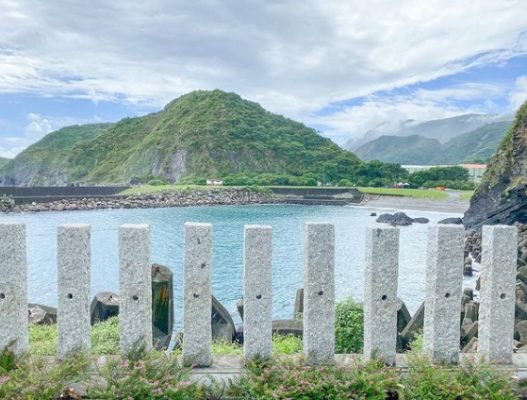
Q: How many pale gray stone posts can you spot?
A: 9